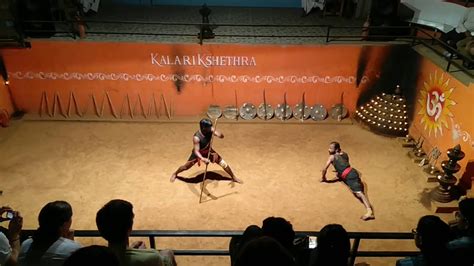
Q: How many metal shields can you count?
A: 8